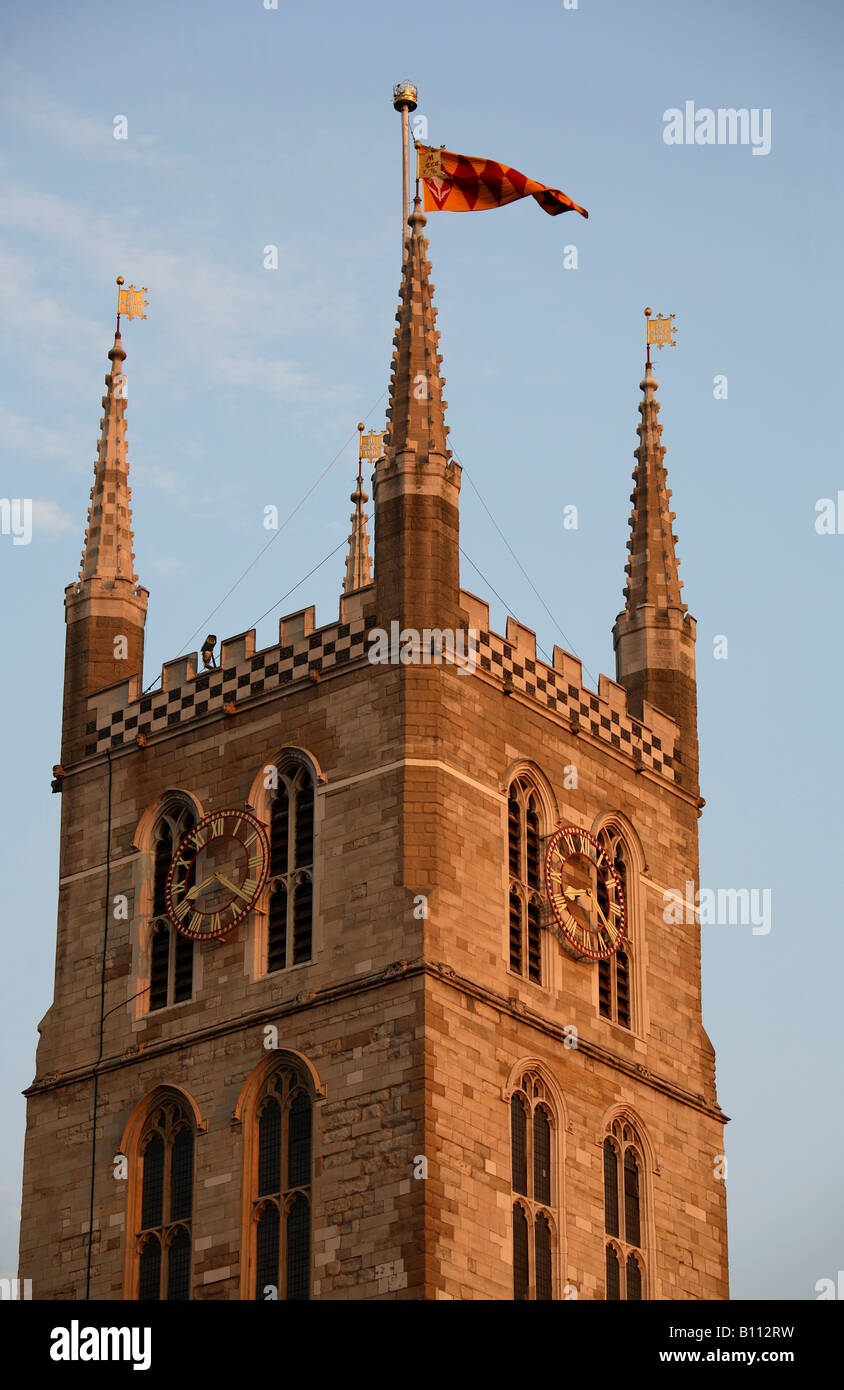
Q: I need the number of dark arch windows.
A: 8